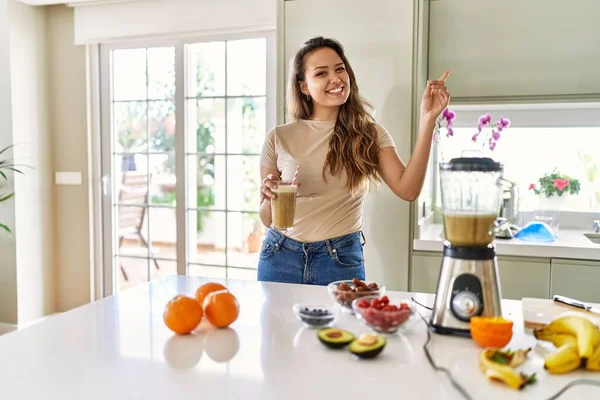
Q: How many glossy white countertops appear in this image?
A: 2